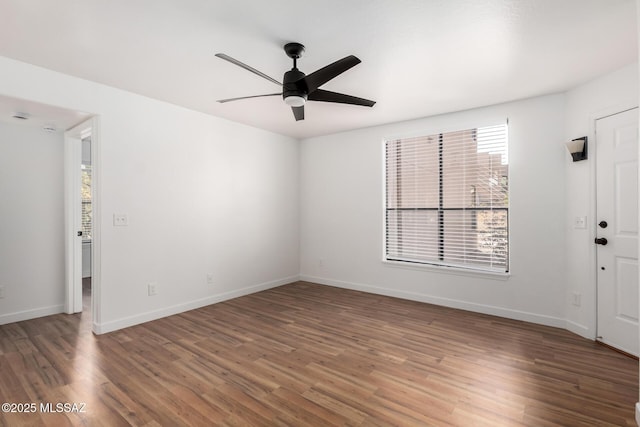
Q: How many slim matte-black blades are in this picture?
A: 5